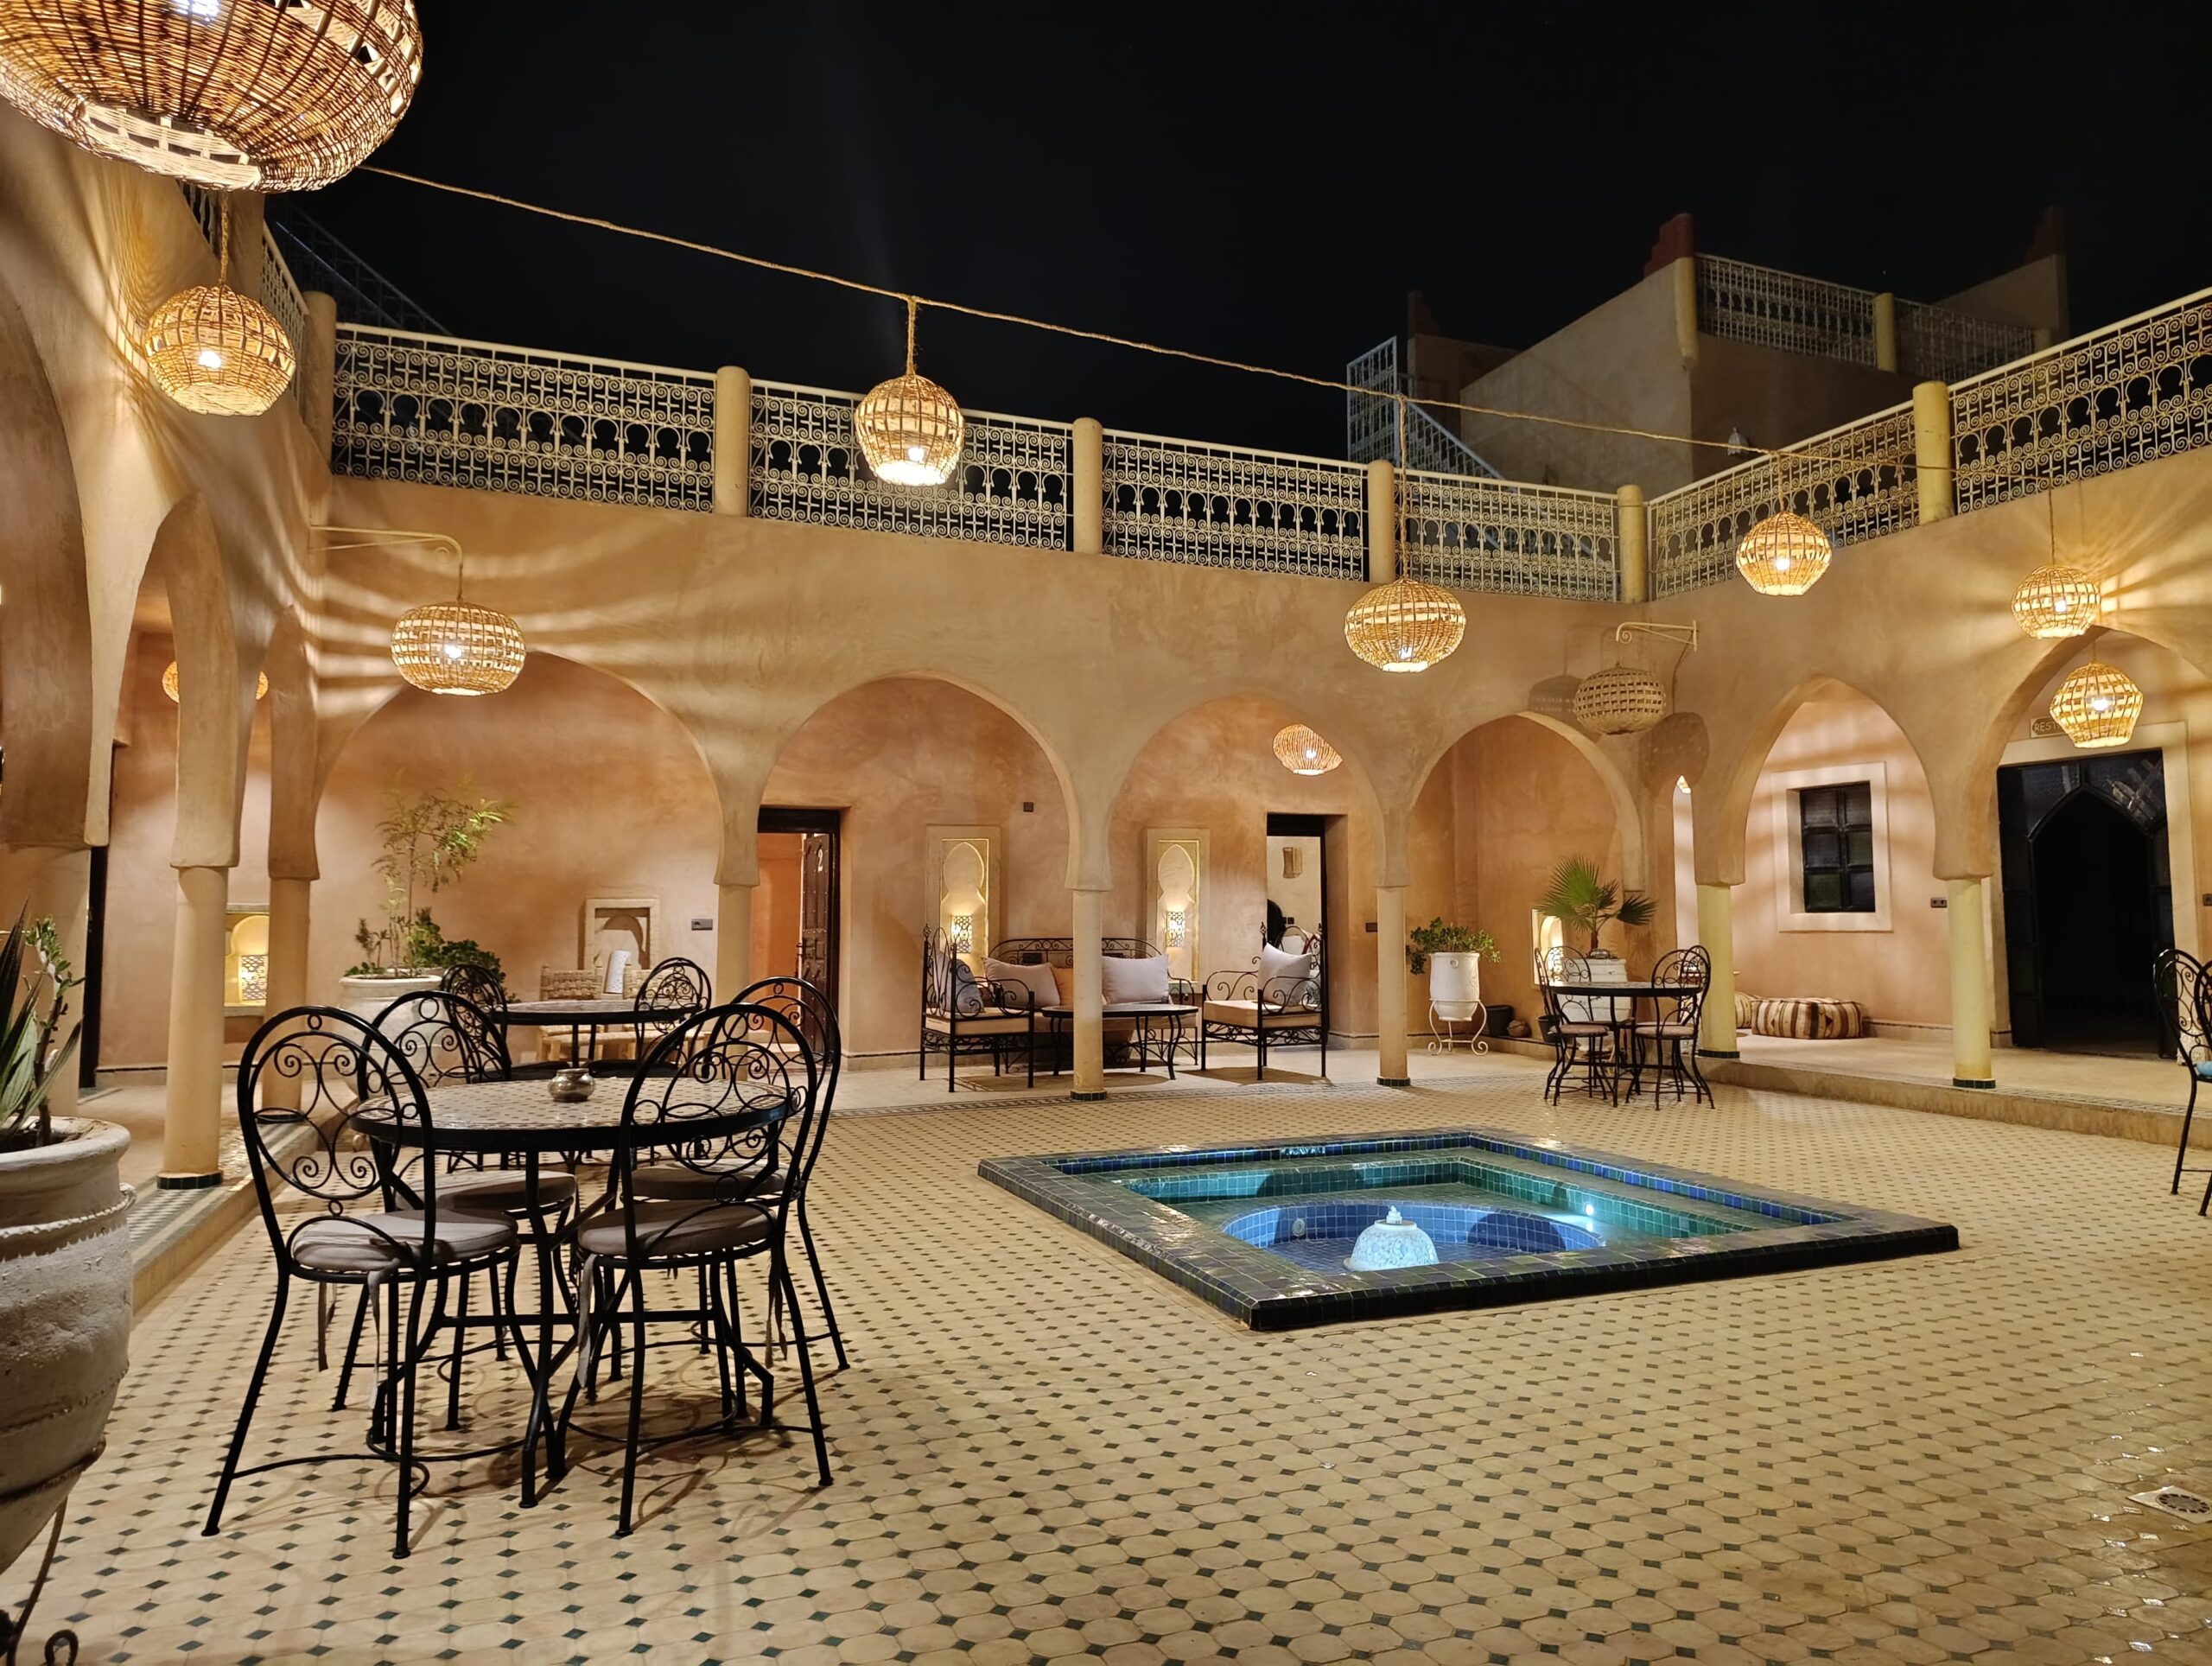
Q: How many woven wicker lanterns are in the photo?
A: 11